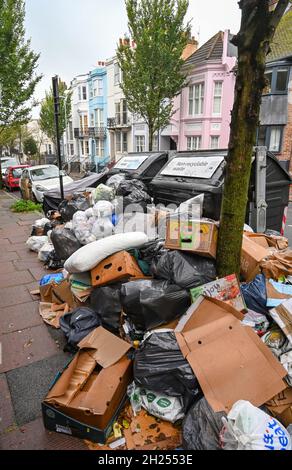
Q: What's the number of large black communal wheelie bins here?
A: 2